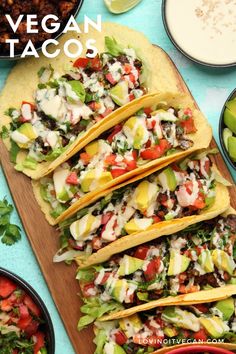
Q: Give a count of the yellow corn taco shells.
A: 5